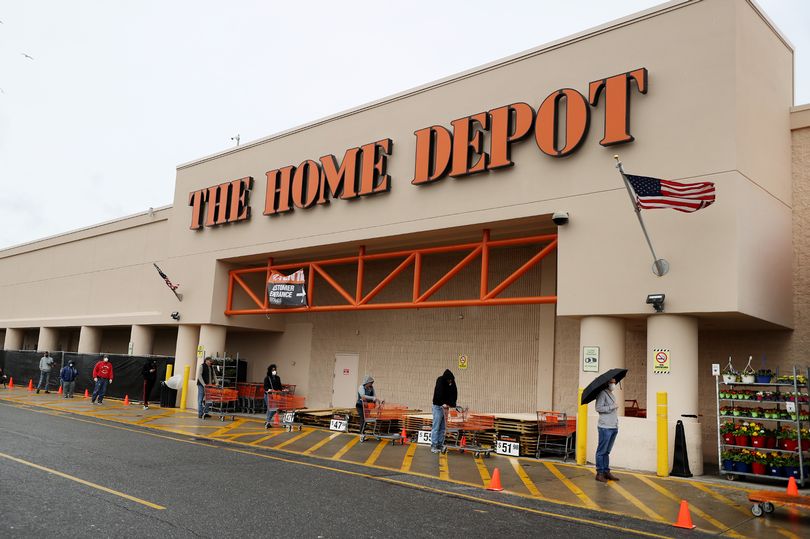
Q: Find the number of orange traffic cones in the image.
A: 11